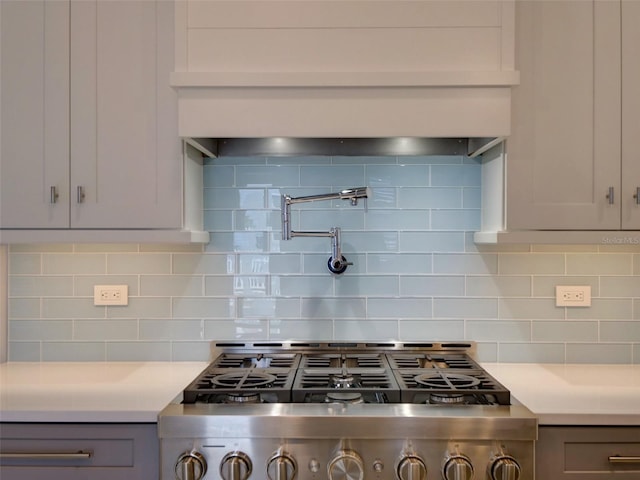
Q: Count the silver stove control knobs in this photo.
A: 7